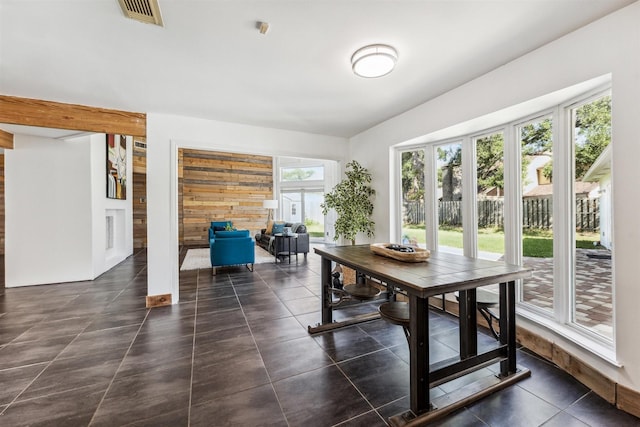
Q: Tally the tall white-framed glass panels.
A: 5